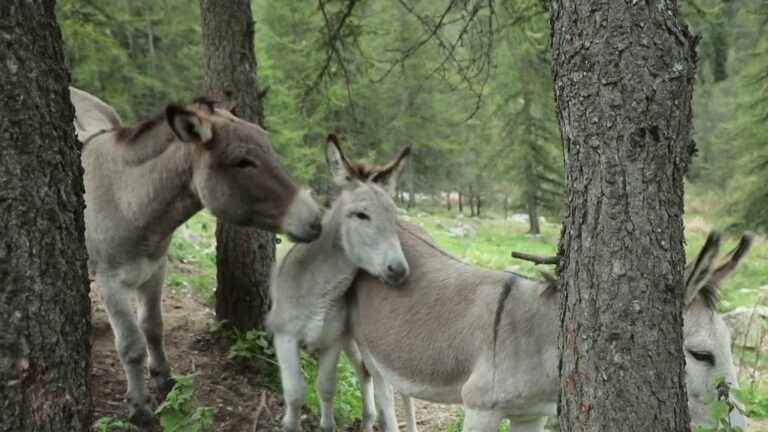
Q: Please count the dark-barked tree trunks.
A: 3